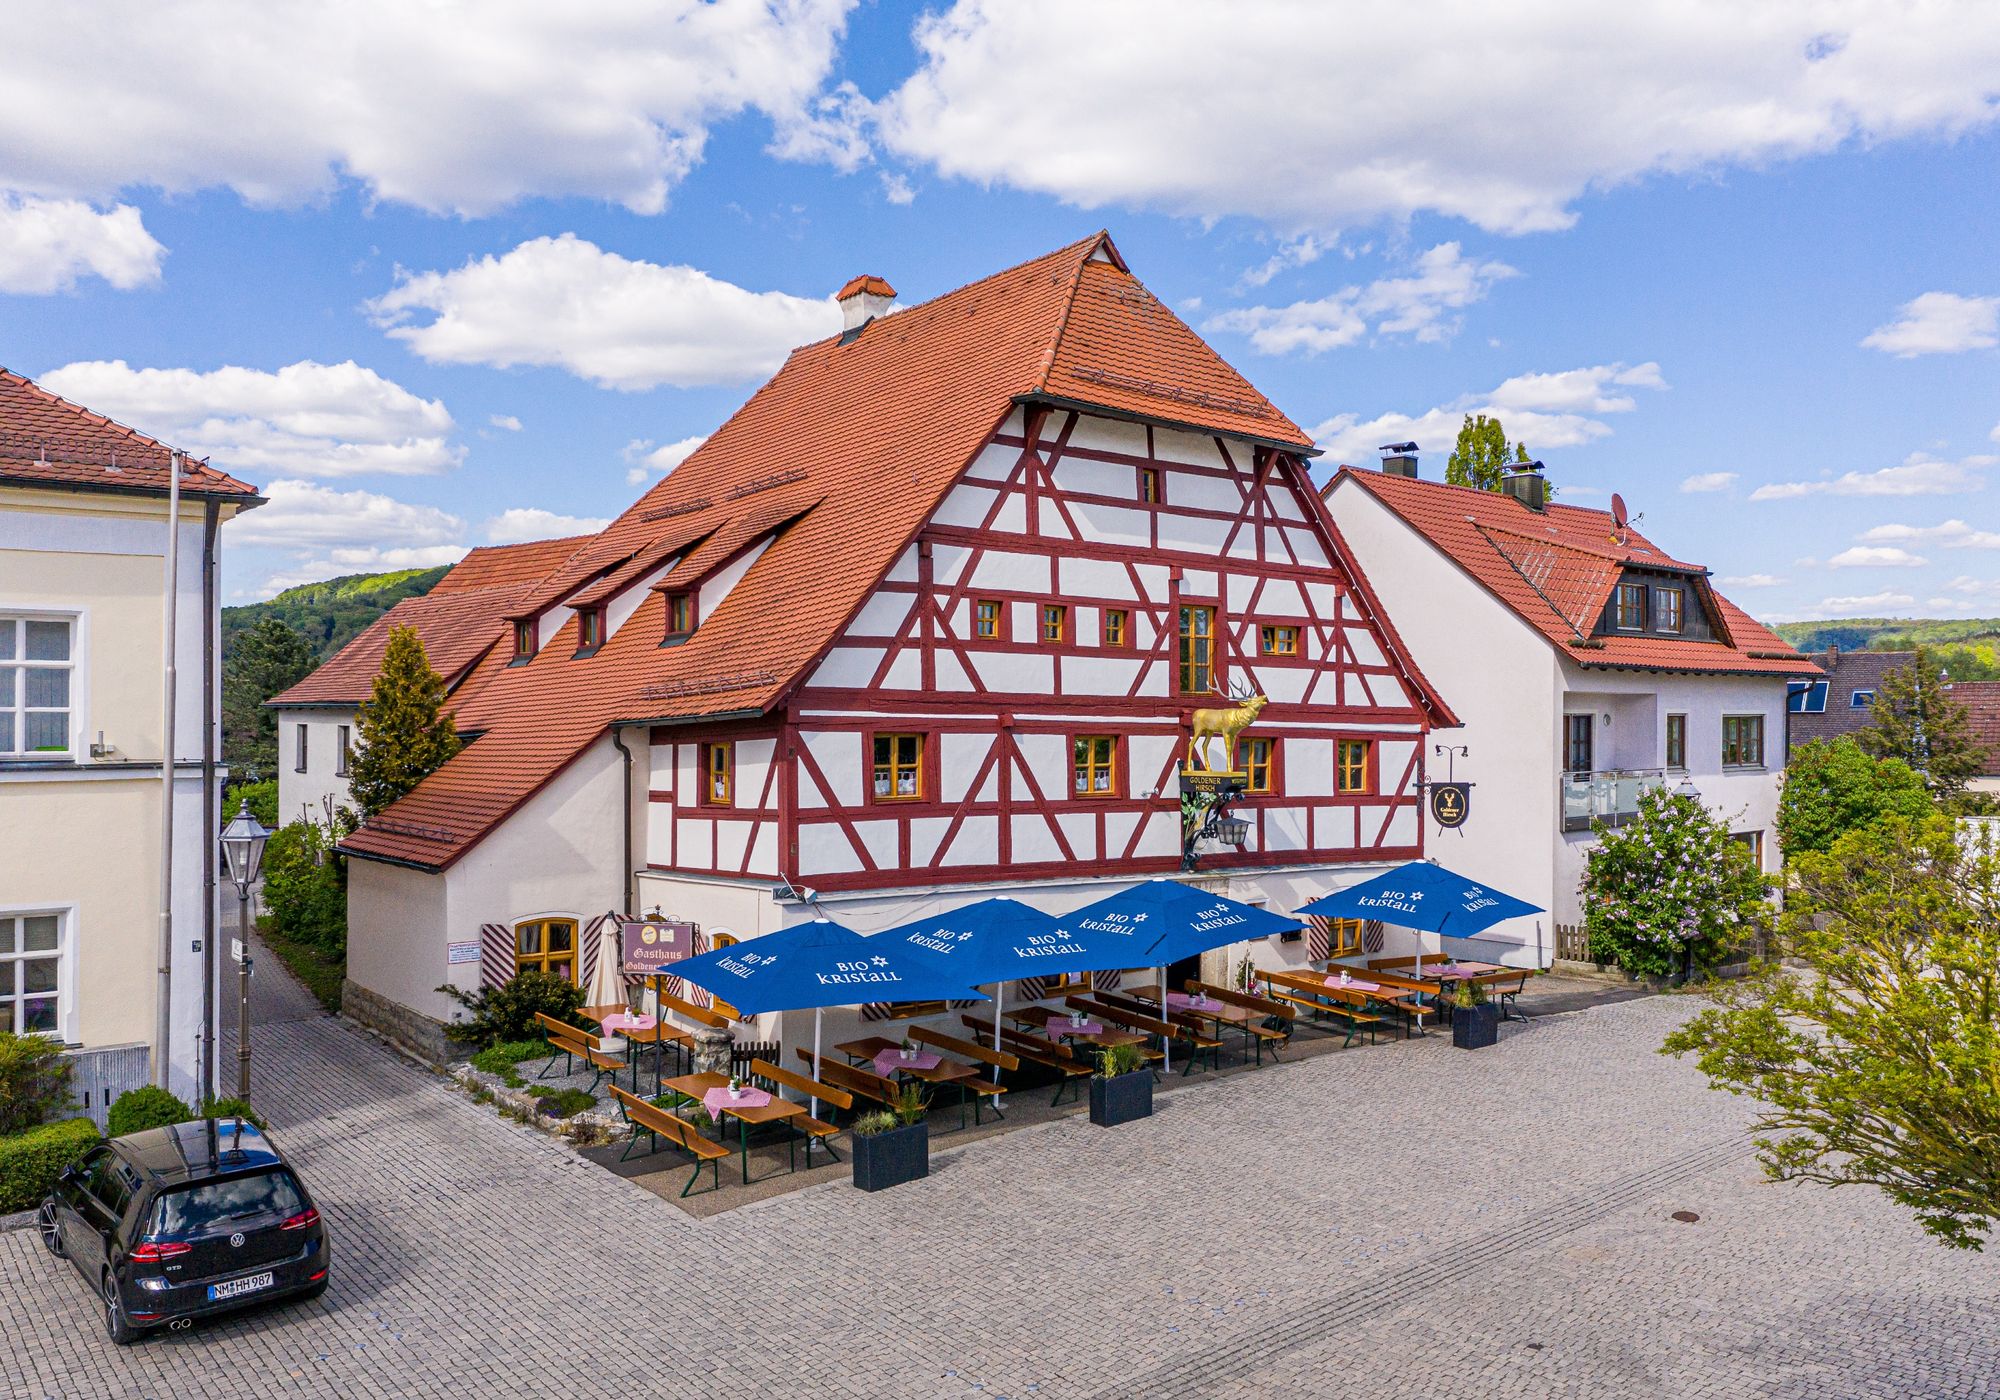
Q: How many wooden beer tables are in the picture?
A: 7